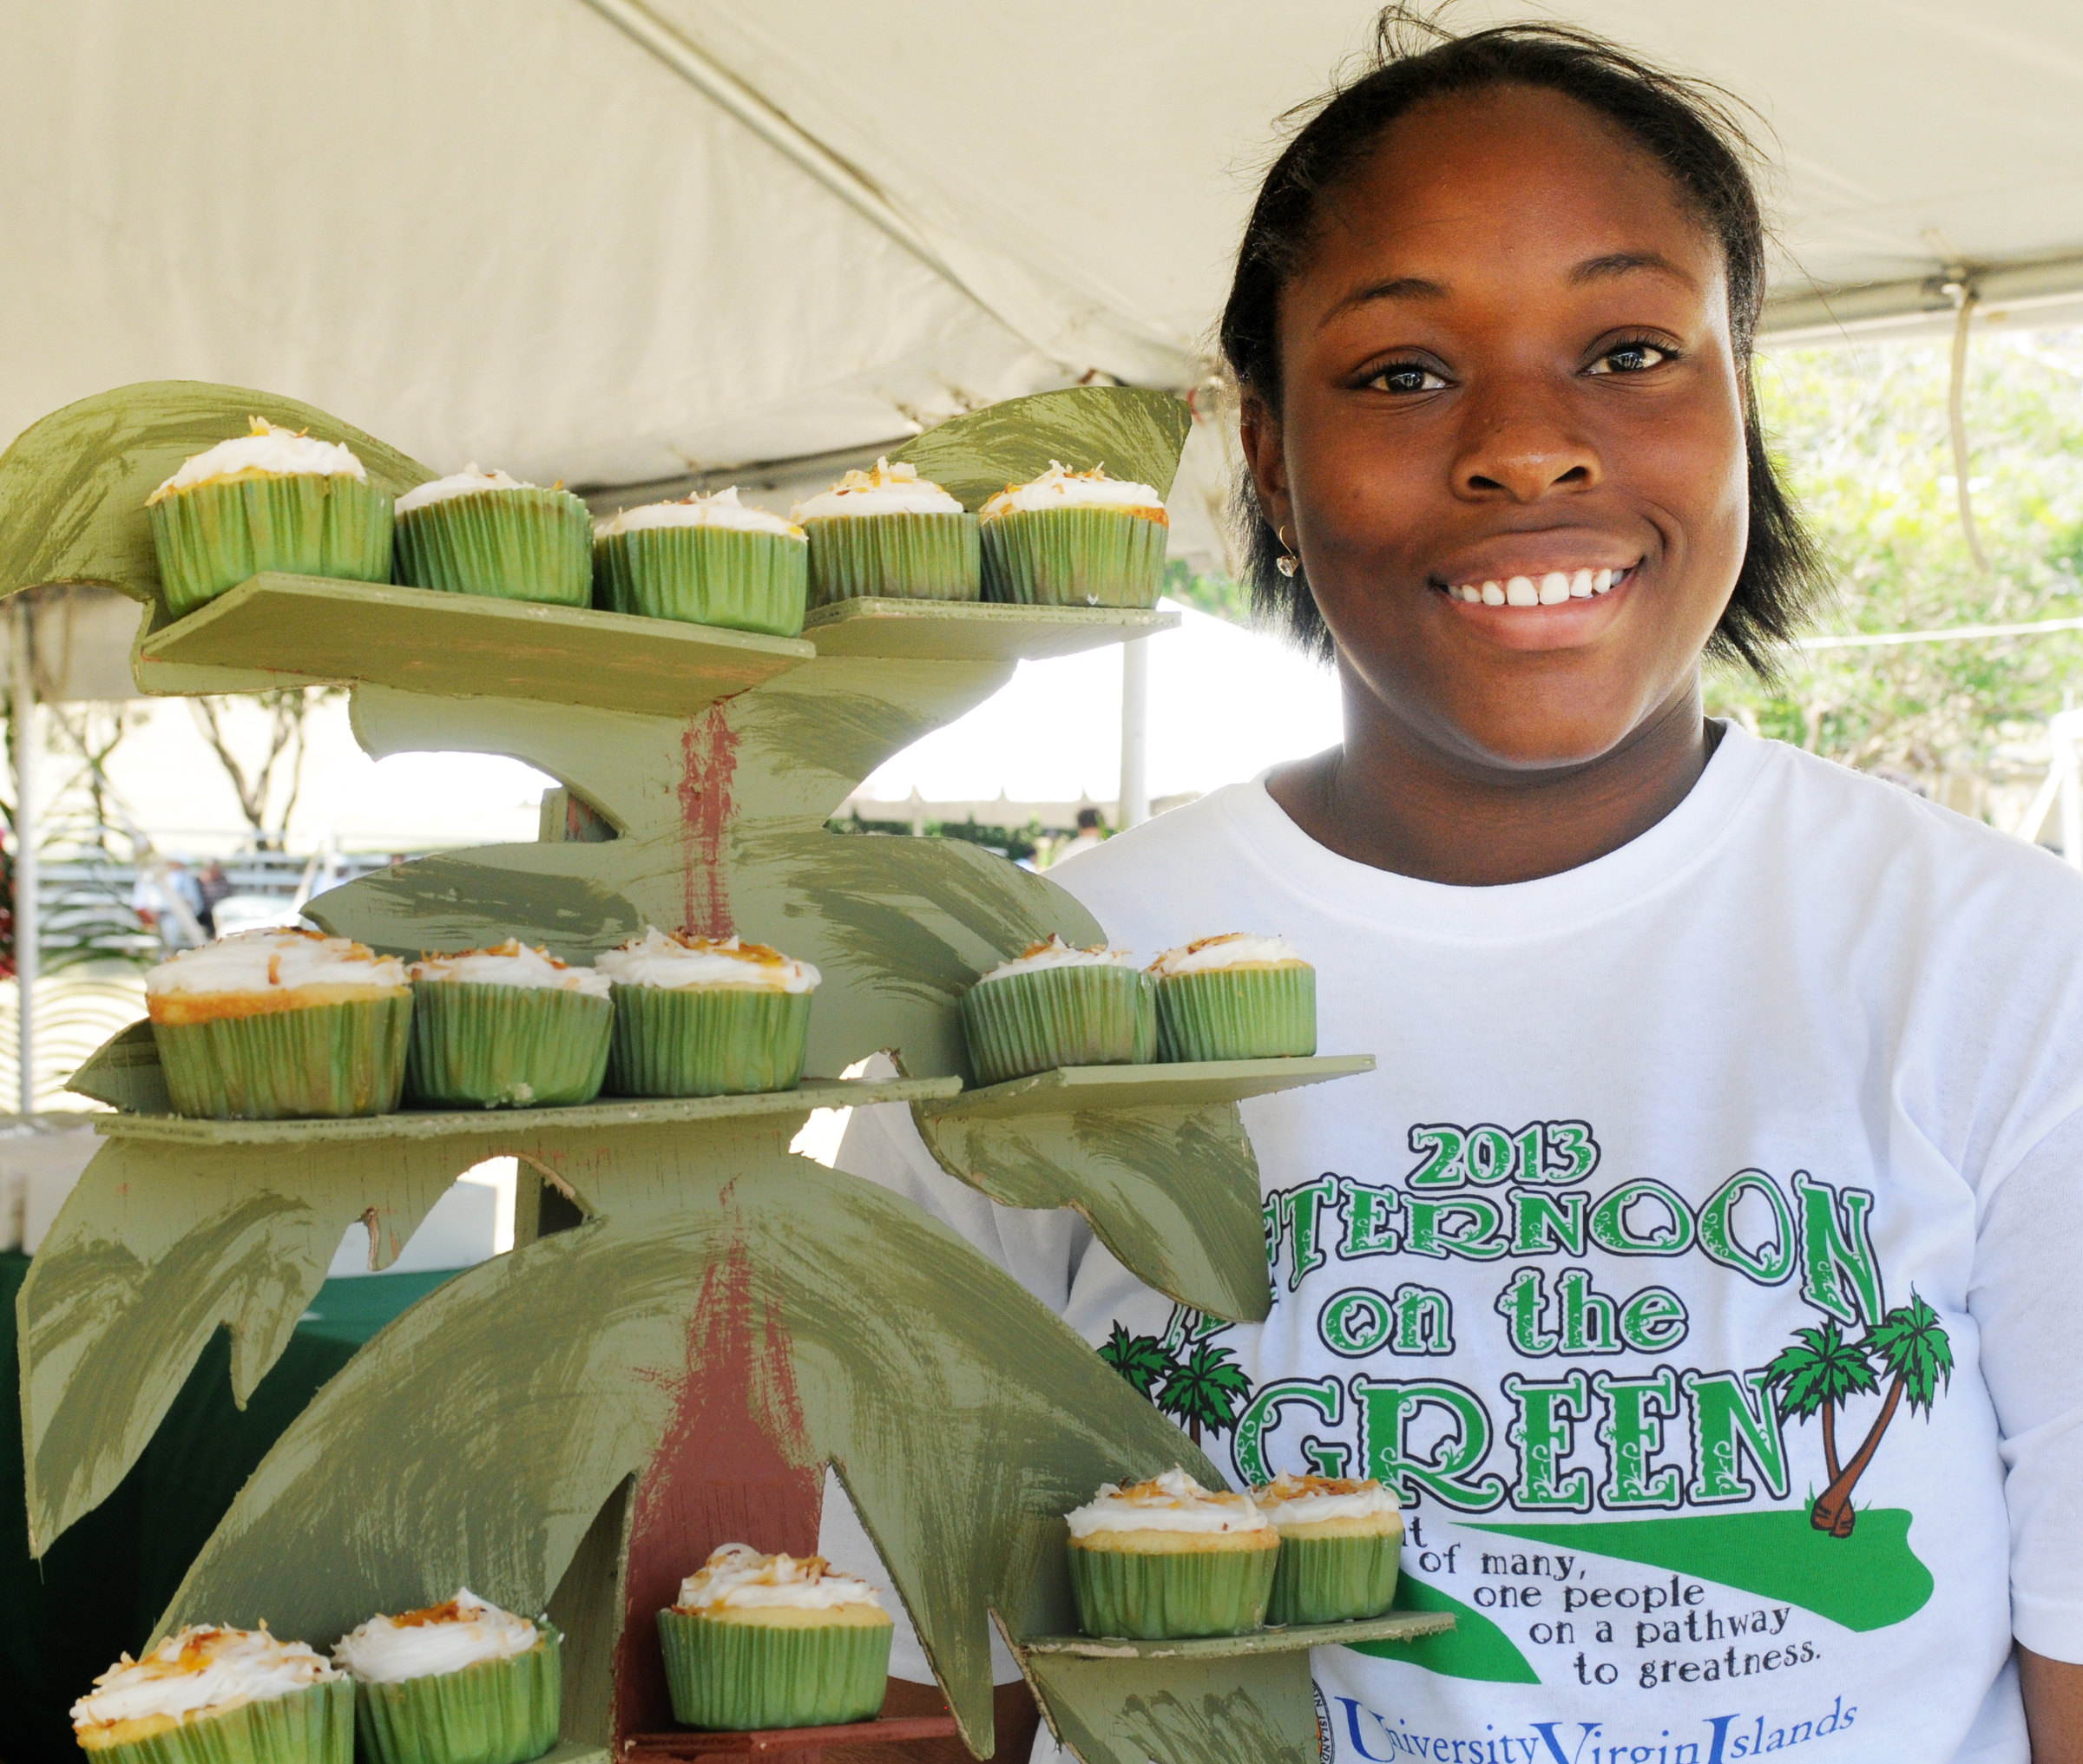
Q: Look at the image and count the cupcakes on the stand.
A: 15